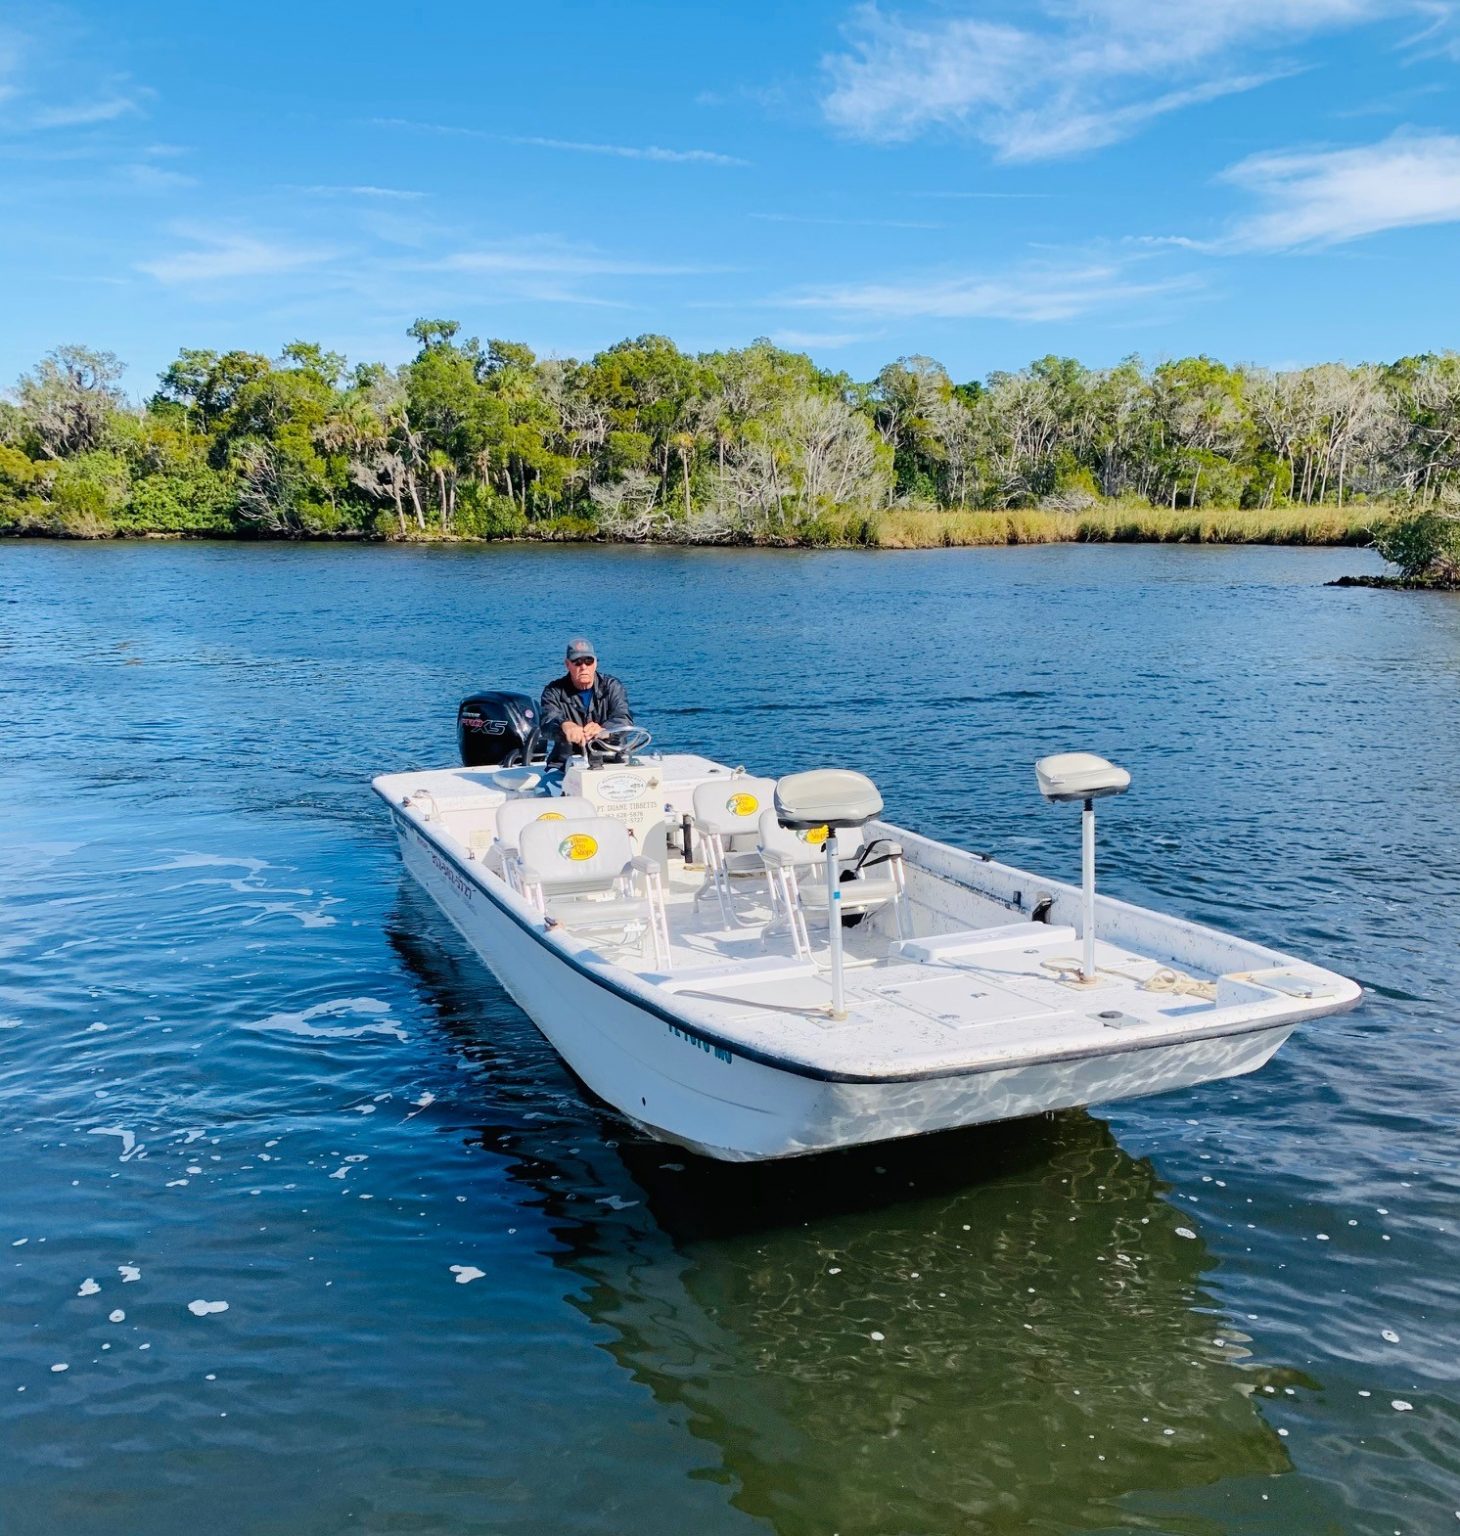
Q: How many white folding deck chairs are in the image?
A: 4